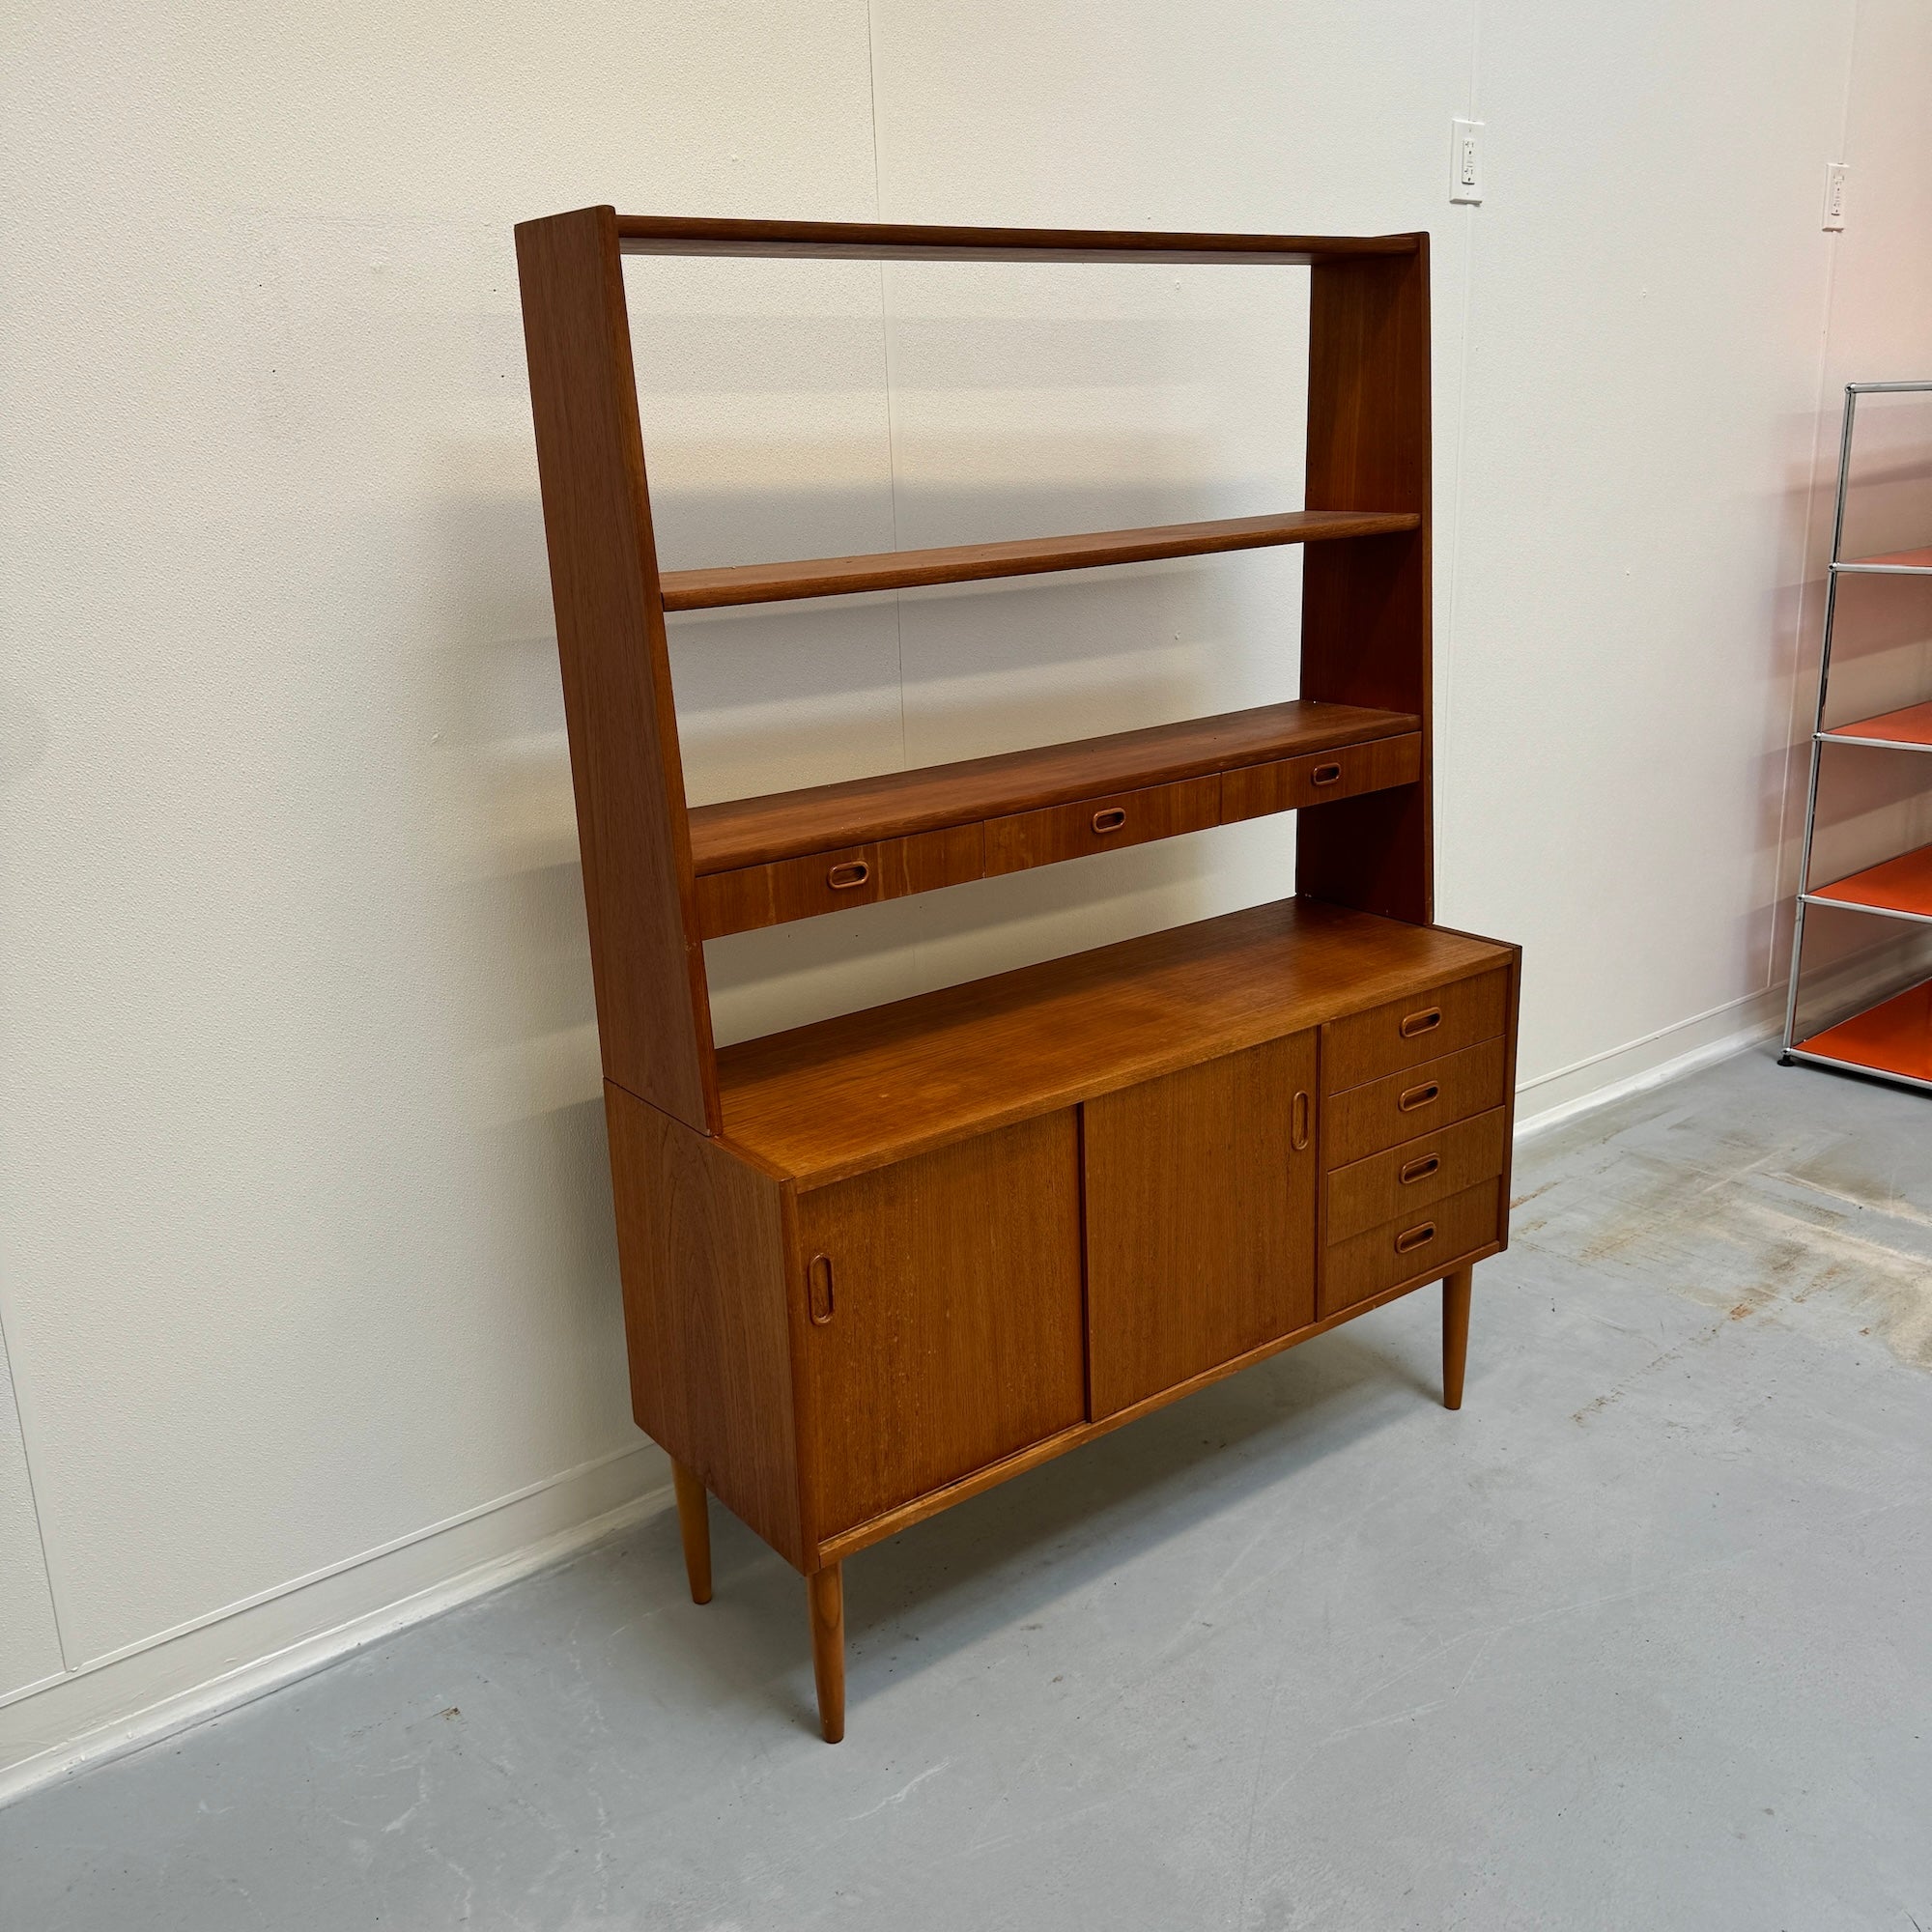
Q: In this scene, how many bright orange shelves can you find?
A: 4